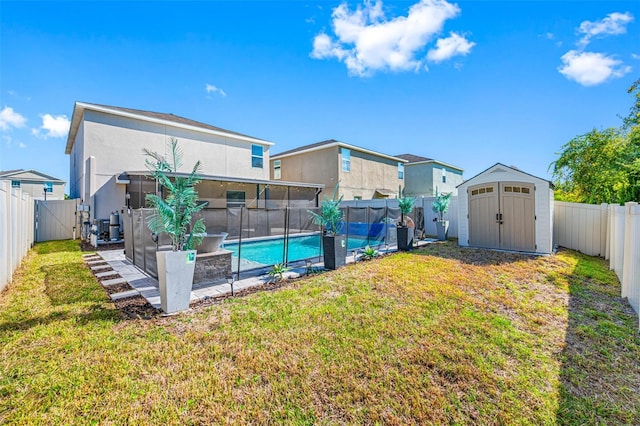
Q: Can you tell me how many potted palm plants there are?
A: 4